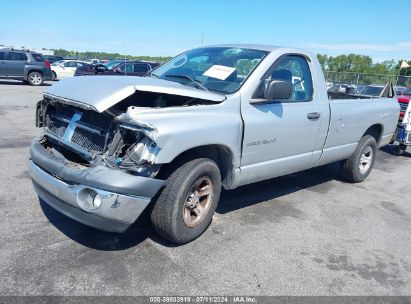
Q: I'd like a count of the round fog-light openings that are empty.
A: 1